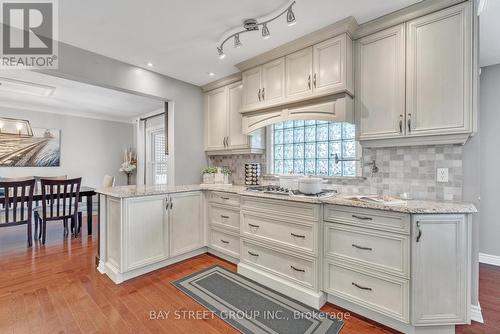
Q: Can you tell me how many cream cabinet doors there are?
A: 11